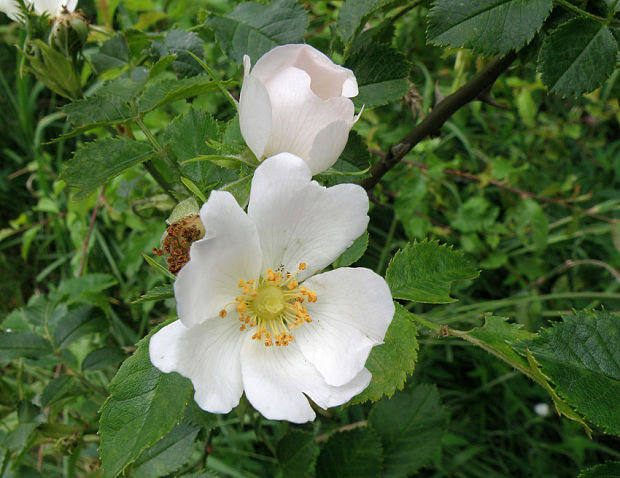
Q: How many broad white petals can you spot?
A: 5